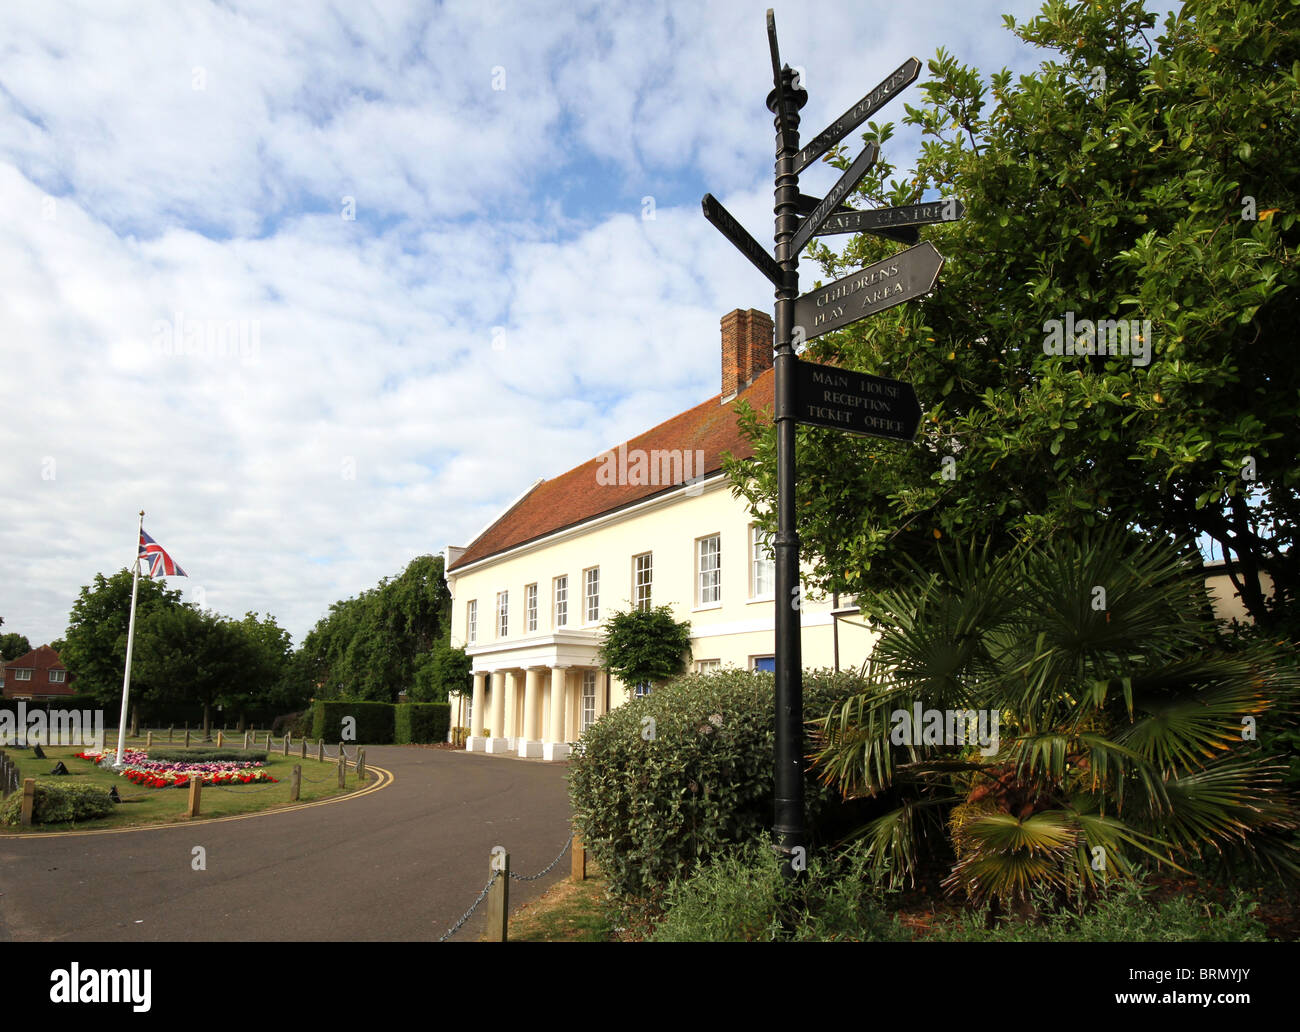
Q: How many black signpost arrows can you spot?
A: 8